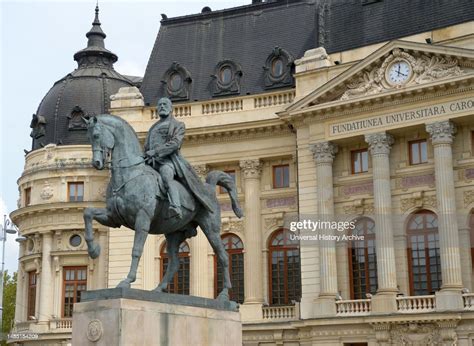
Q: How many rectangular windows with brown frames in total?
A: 8